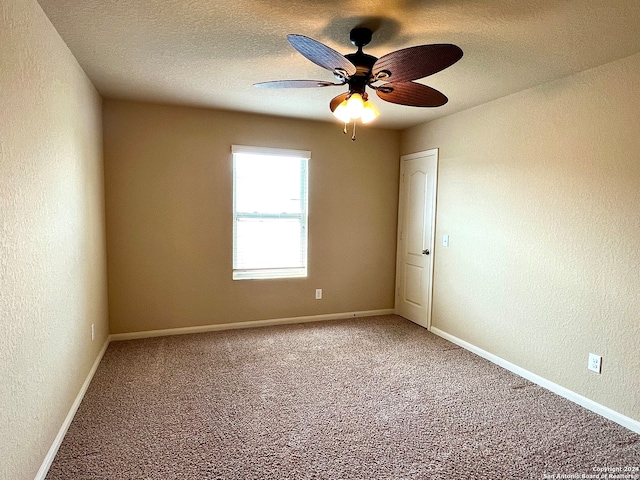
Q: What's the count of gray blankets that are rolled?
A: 0